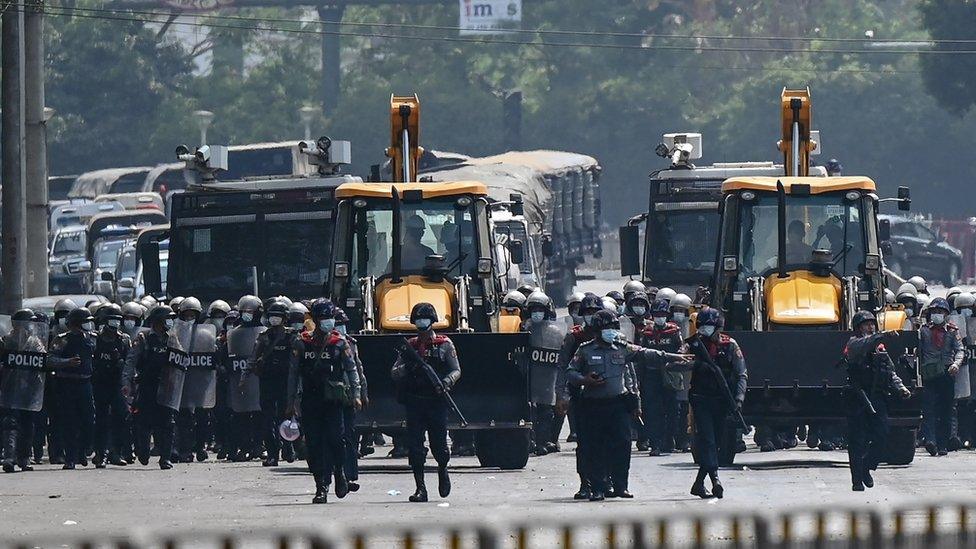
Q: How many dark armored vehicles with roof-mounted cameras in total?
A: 2